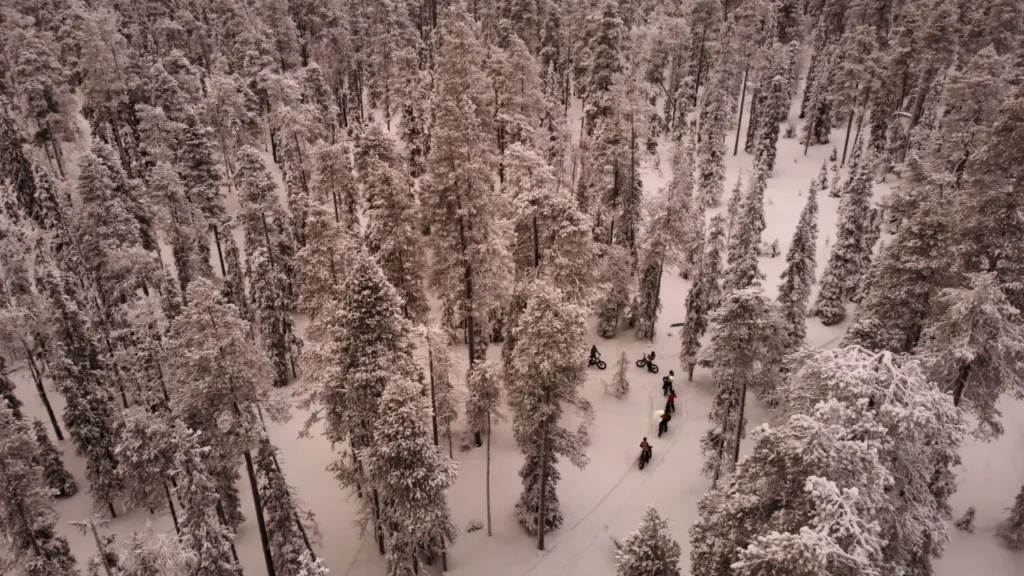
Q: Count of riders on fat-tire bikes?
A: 6